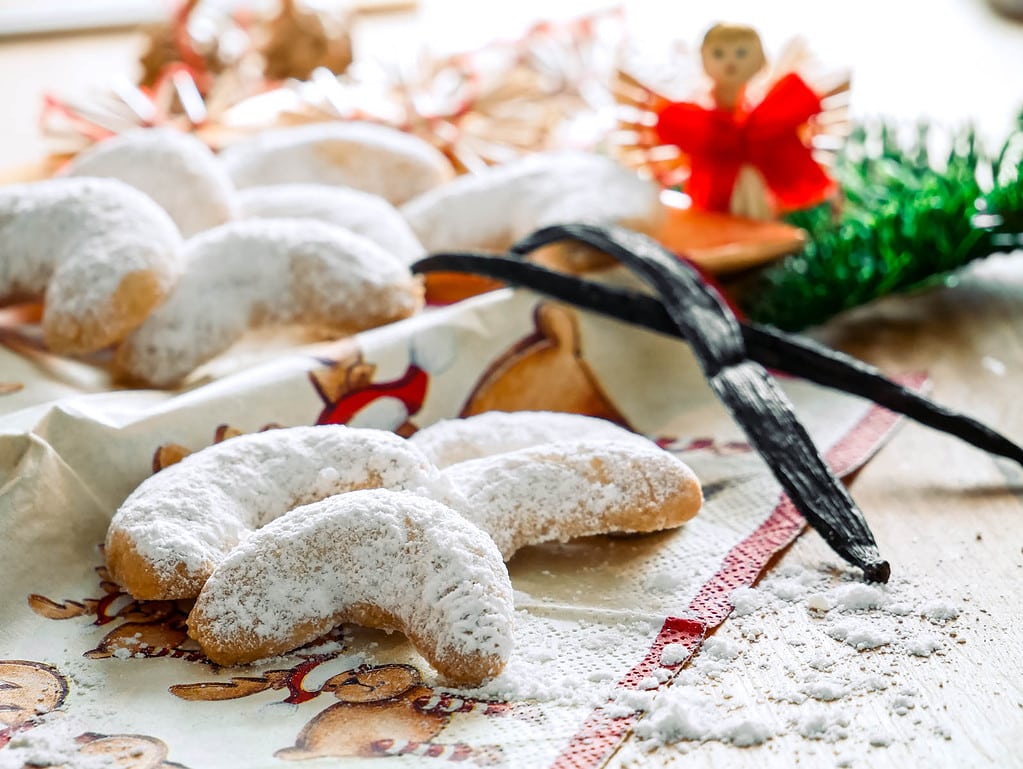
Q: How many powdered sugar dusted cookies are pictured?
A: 10